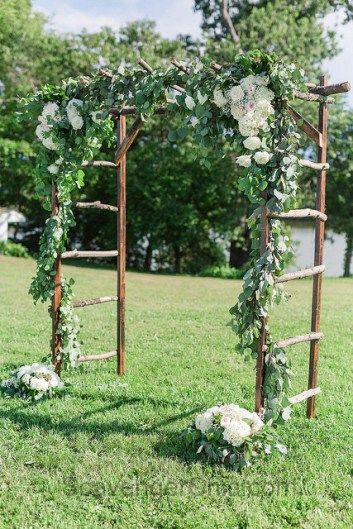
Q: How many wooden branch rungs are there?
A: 10